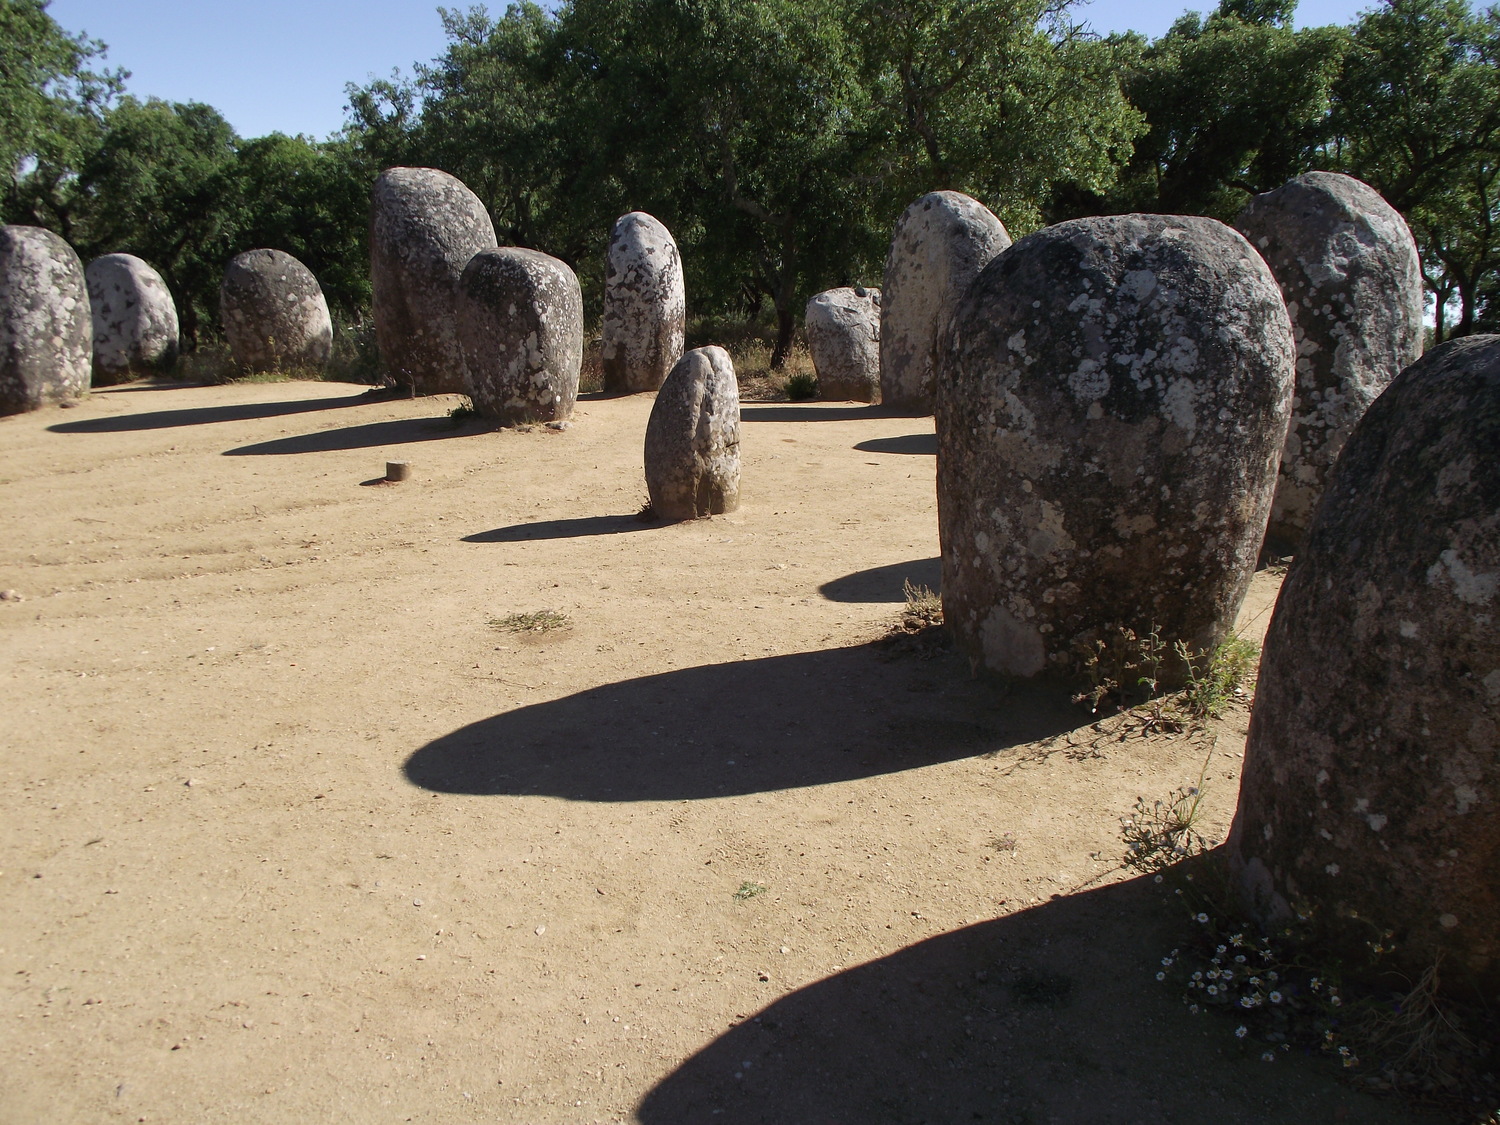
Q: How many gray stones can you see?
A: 12